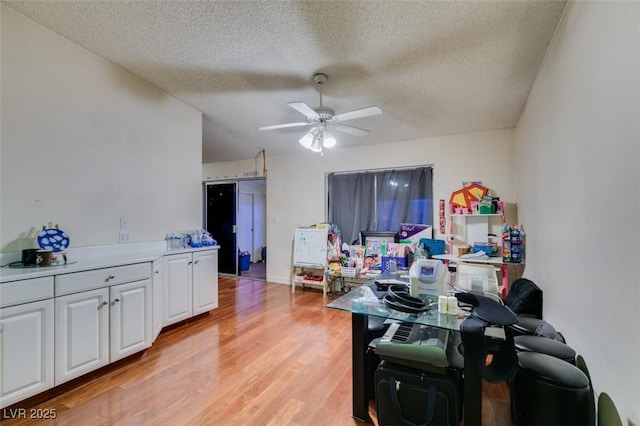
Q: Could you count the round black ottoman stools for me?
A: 3